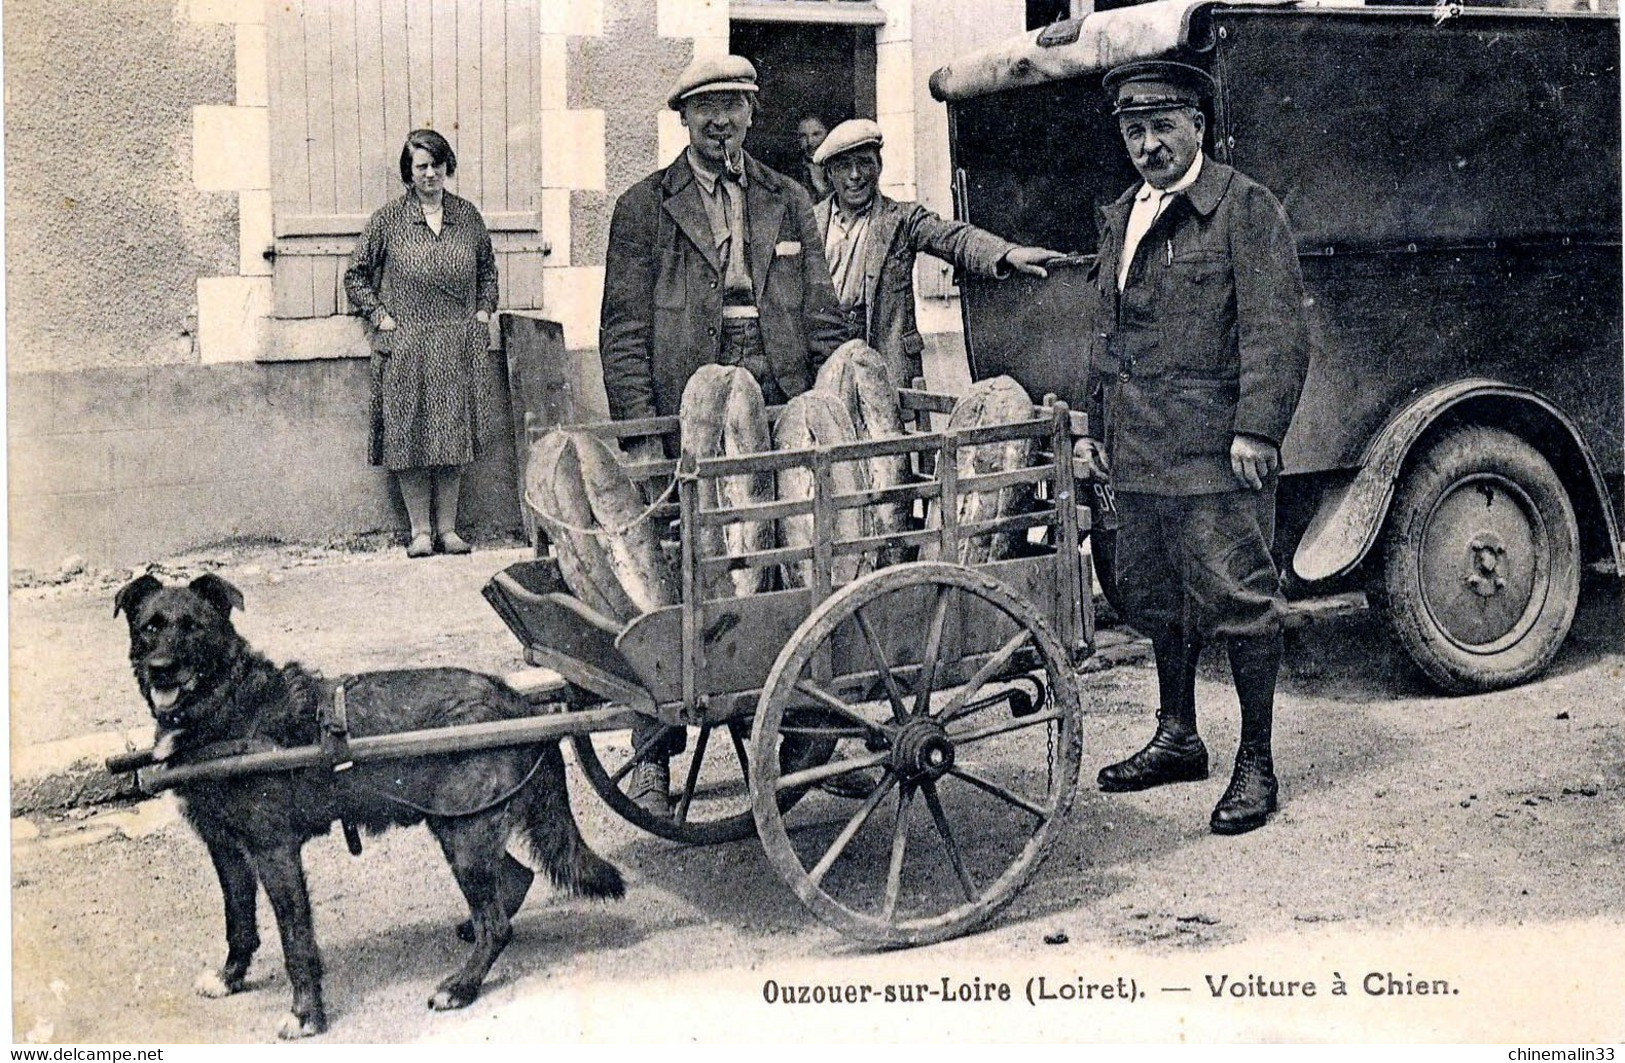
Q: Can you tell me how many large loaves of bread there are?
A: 5